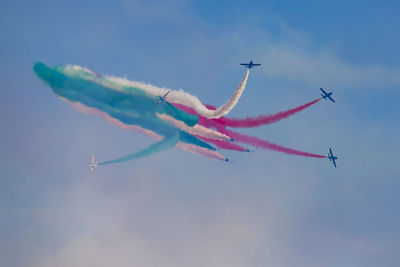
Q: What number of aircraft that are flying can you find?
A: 9